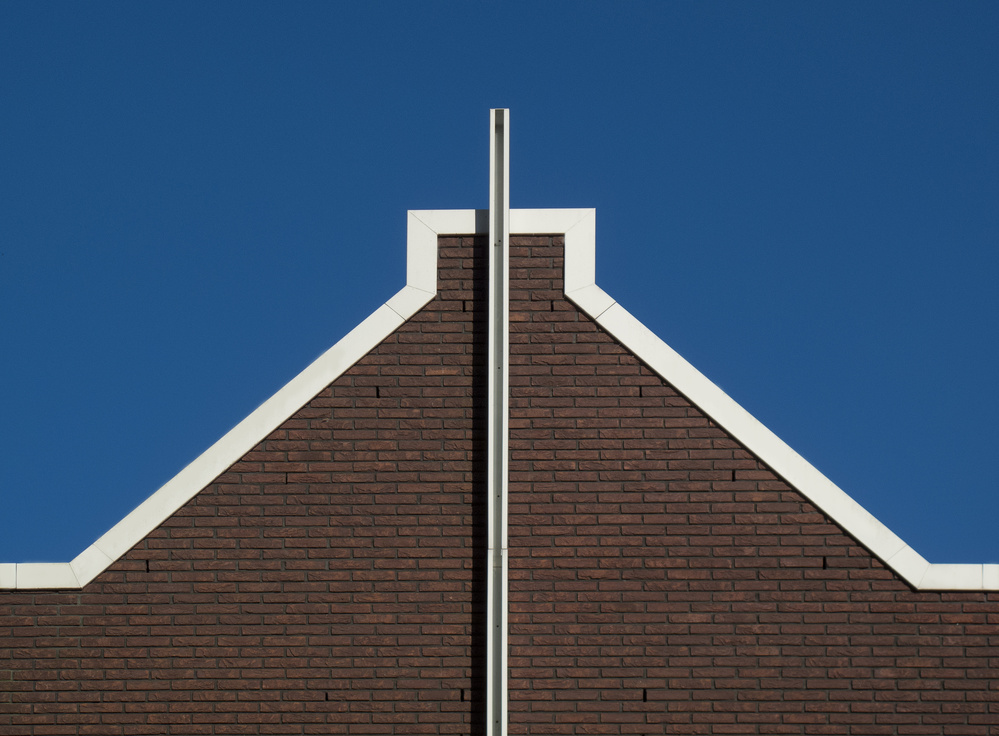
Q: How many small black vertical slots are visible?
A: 11